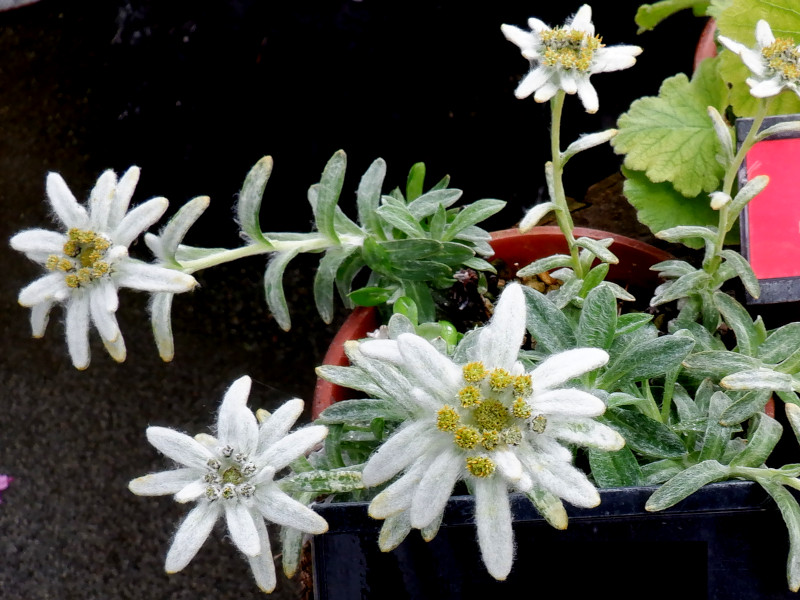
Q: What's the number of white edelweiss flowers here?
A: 5